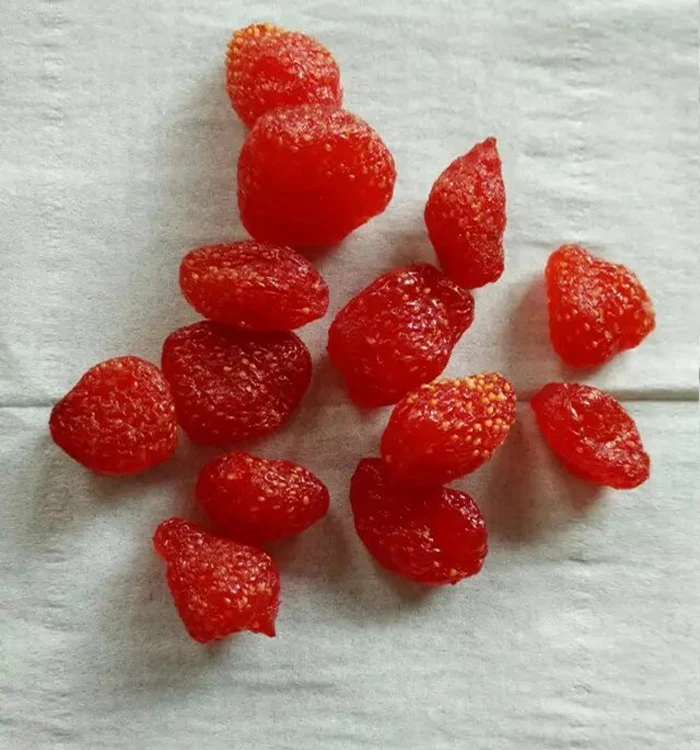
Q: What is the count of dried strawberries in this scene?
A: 13